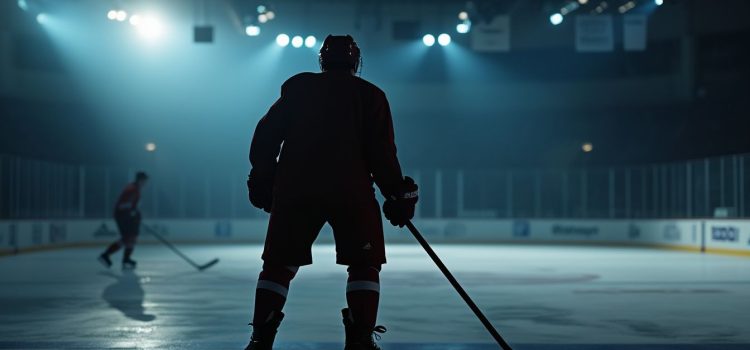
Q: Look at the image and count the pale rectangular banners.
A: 3